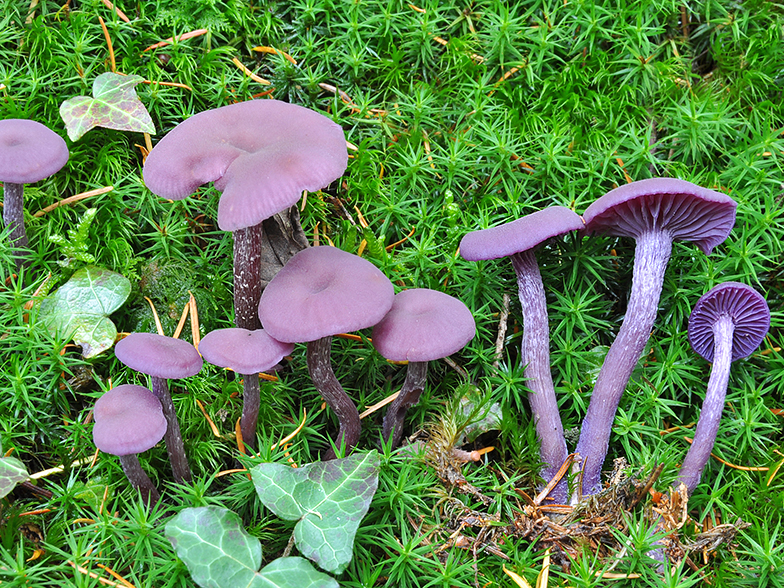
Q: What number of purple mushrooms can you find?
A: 10